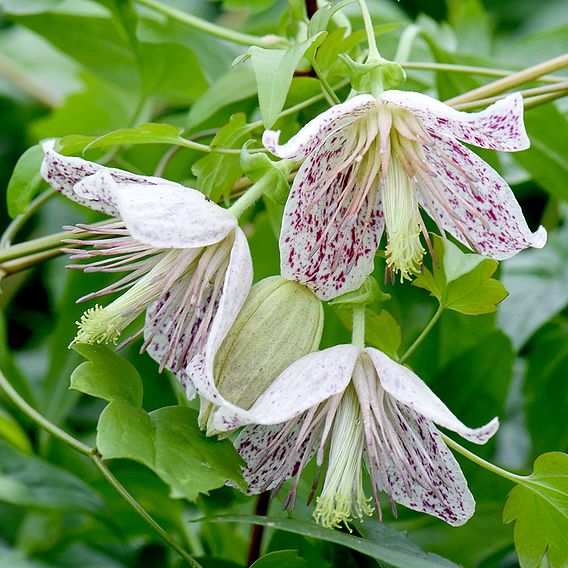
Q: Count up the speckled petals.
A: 12